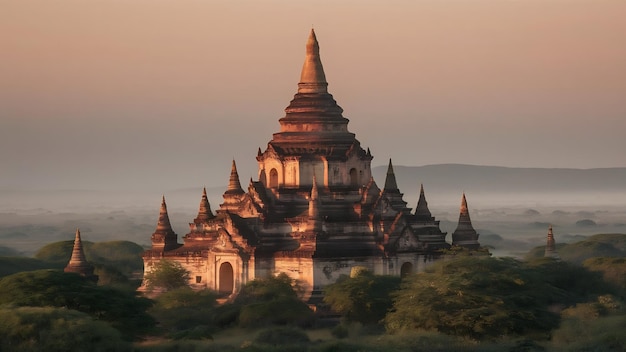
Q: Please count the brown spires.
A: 10